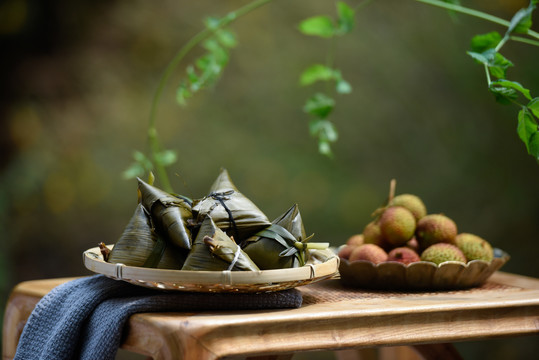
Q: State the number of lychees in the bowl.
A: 11